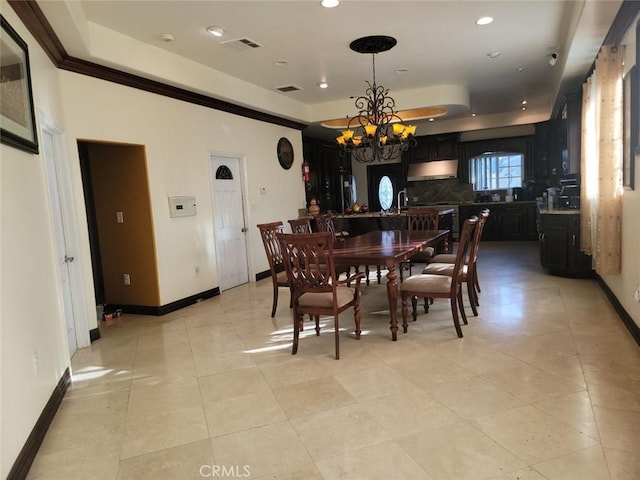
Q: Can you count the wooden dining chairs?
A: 8